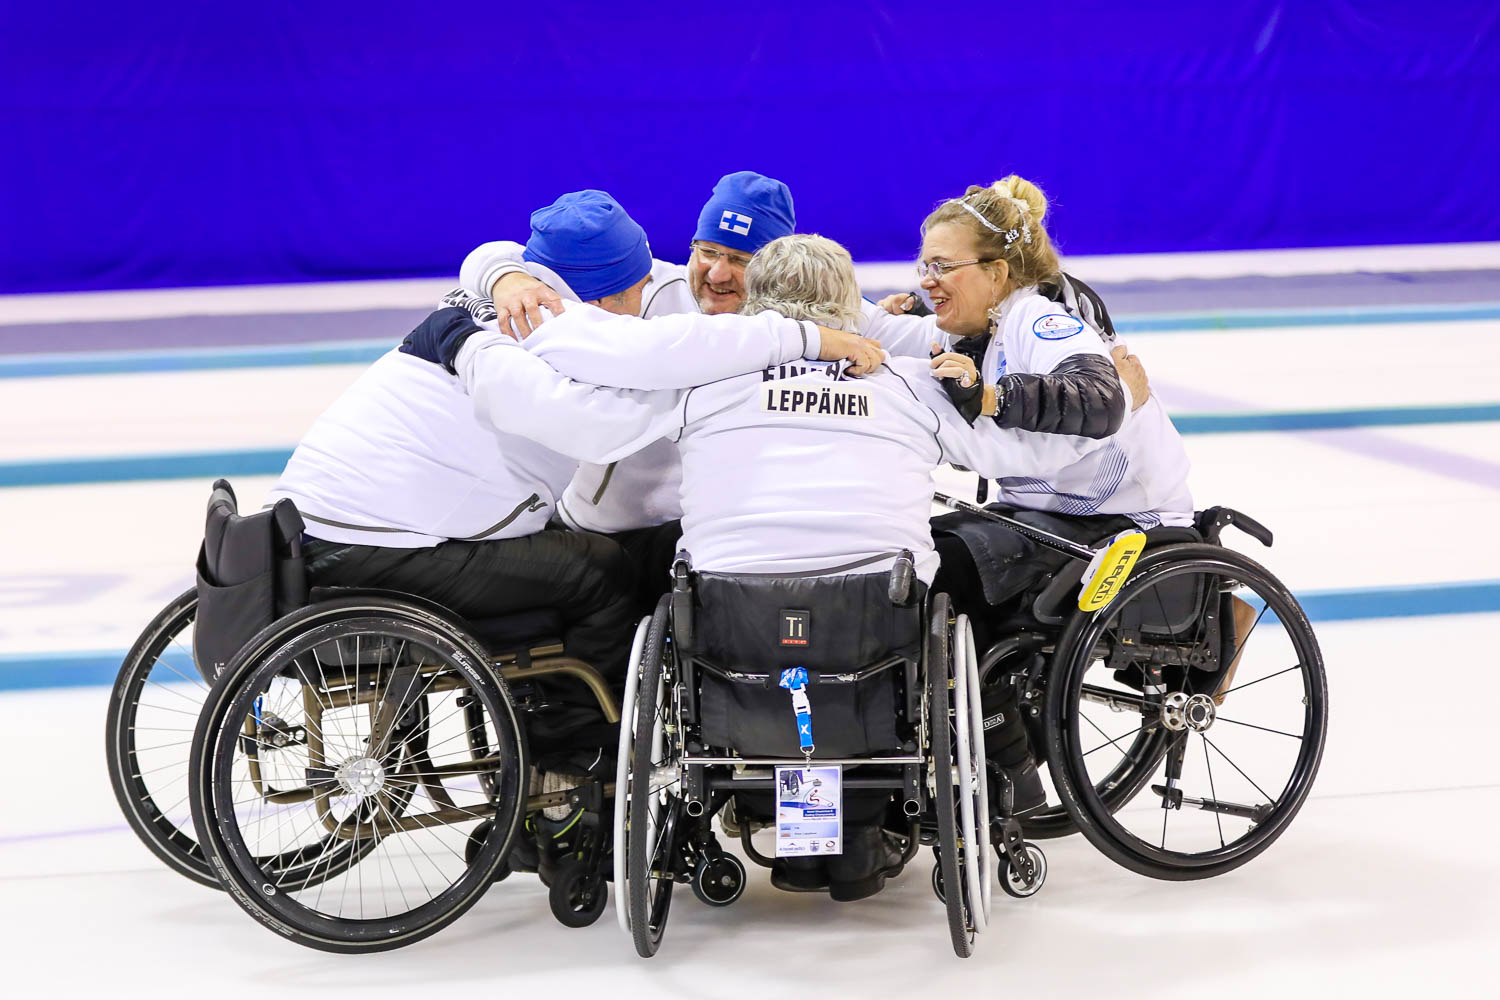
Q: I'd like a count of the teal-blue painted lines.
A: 3